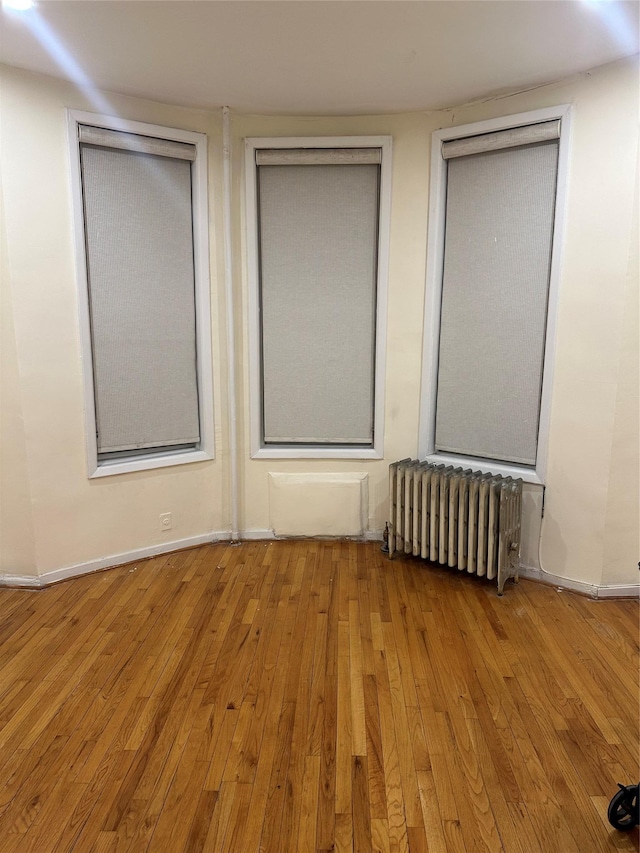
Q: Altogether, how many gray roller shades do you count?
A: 3